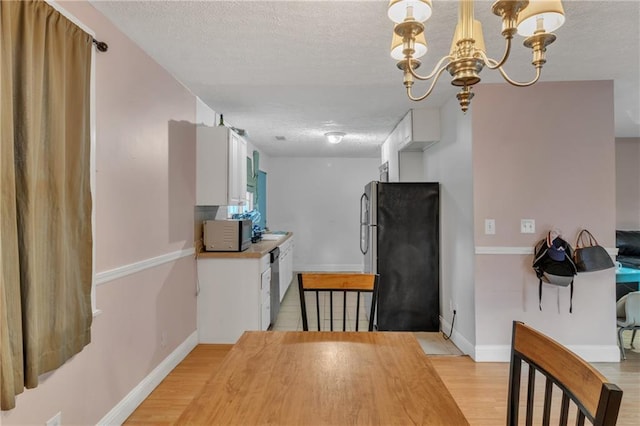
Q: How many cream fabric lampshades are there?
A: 4